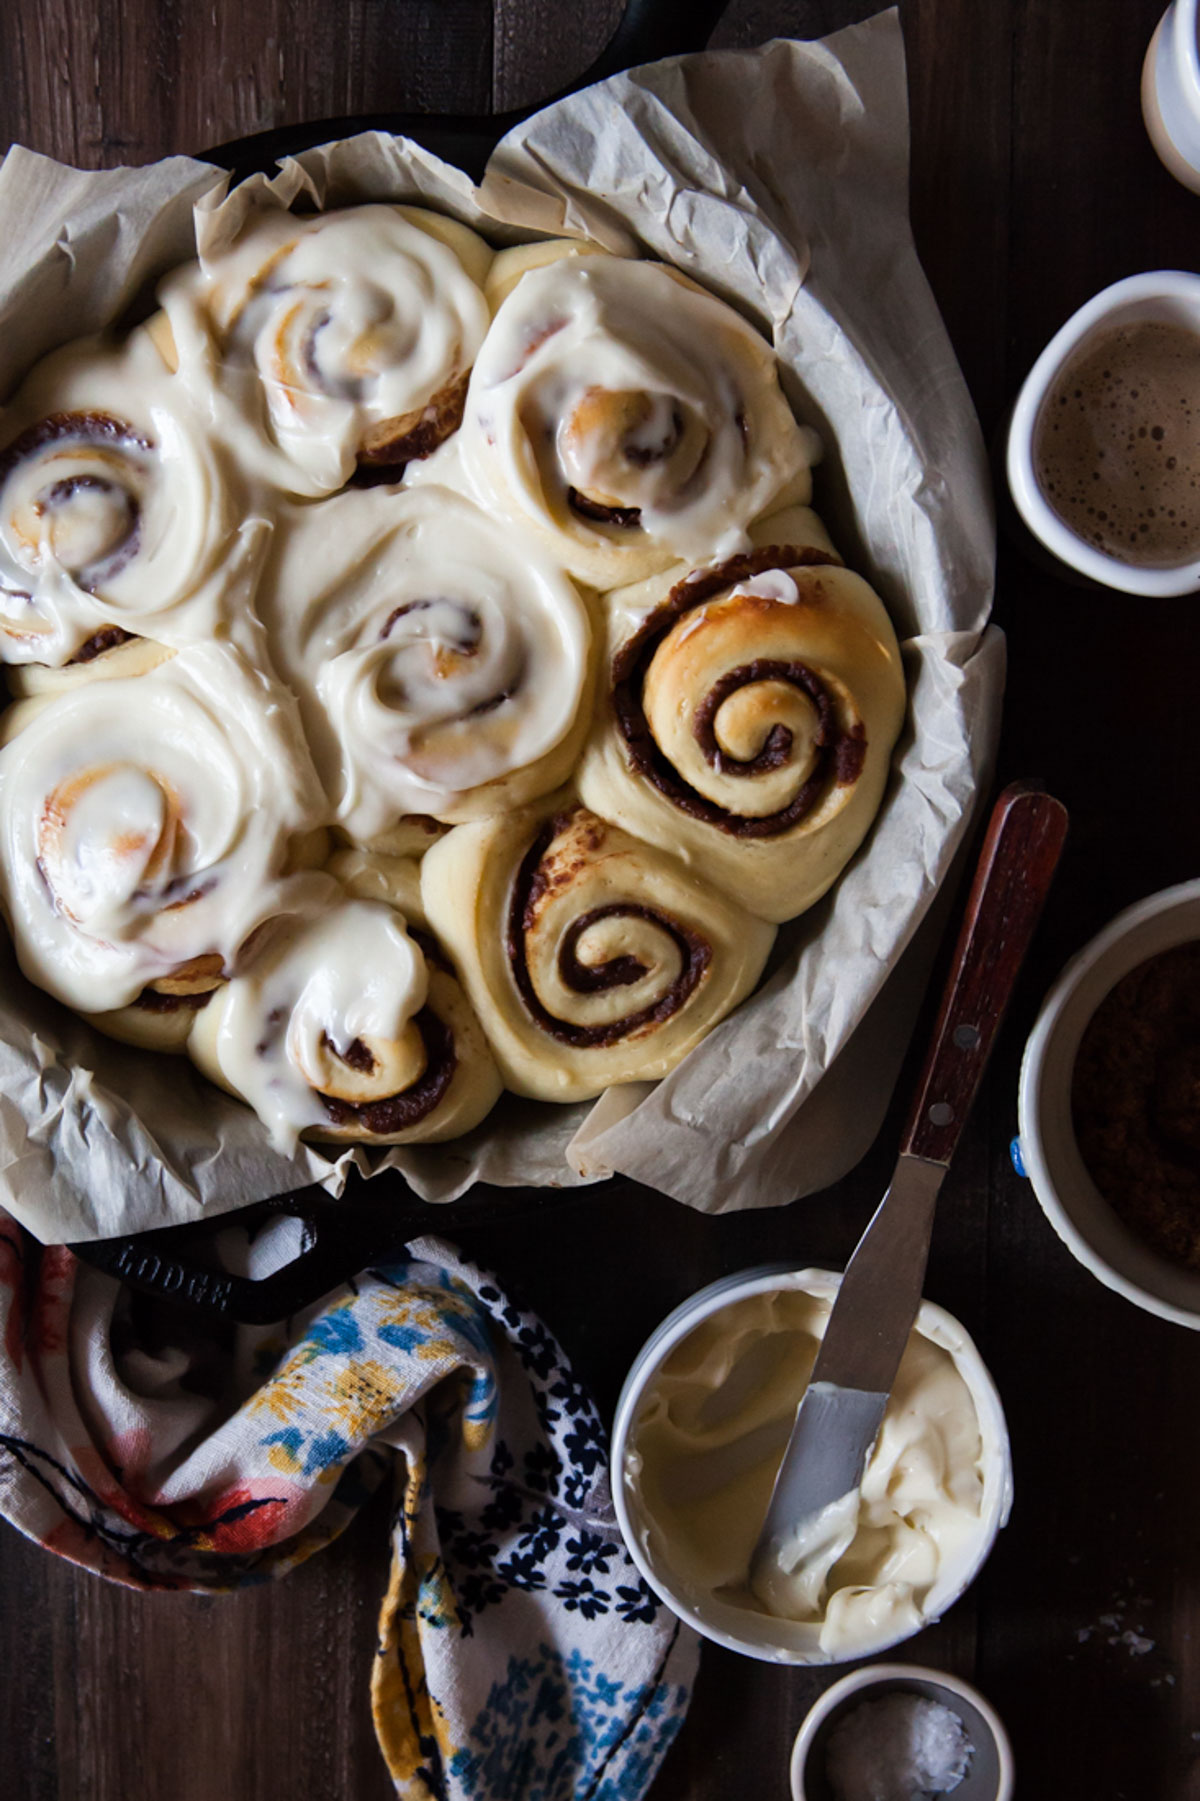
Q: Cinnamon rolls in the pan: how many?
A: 8